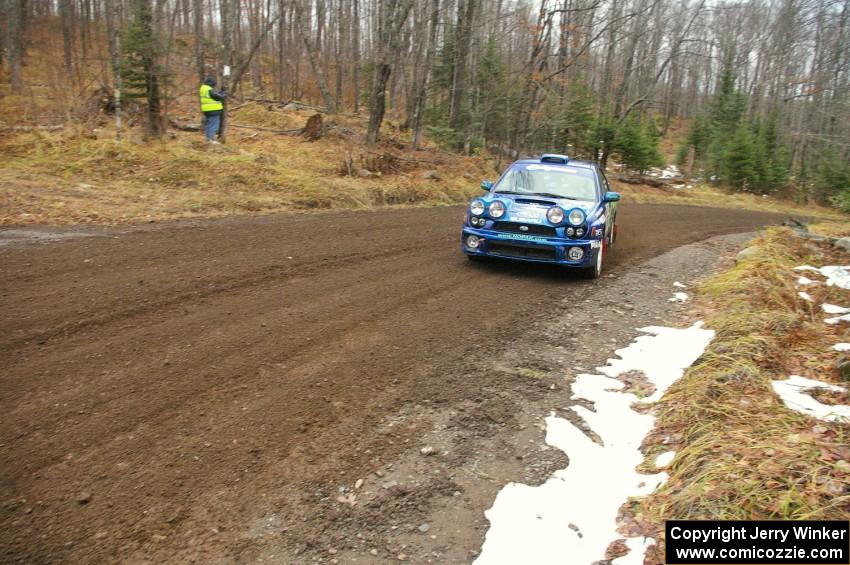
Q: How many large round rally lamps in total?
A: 4